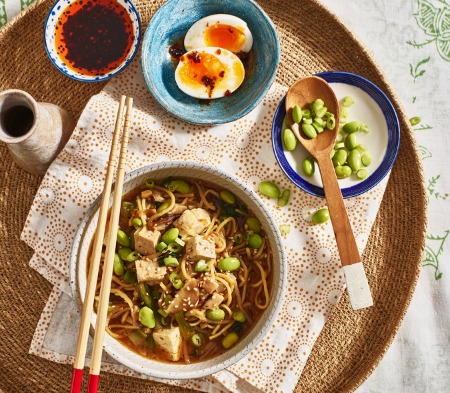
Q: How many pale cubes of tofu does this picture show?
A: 5